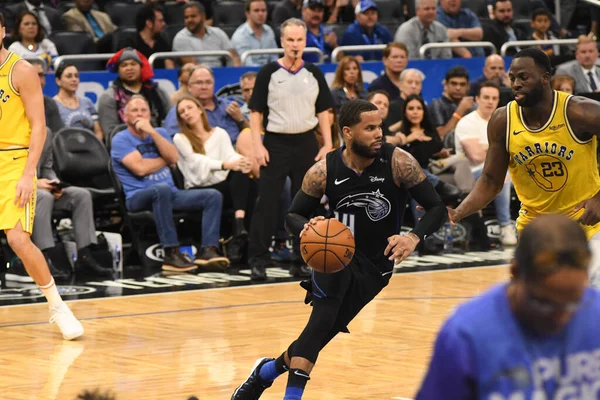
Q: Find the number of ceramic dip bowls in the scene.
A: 0